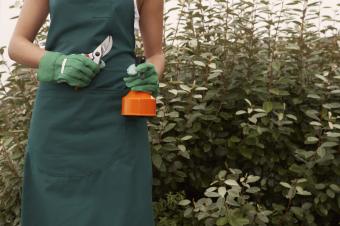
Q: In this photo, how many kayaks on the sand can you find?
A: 0